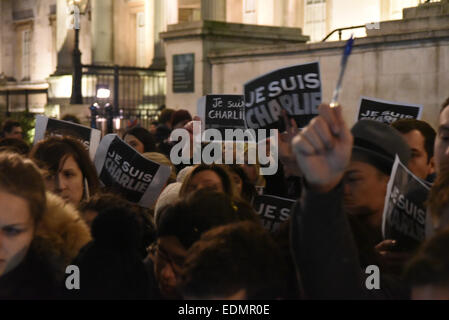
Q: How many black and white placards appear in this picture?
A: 7